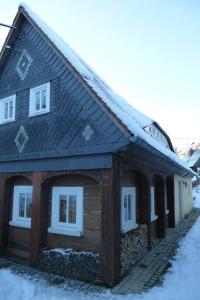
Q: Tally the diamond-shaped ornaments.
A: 3